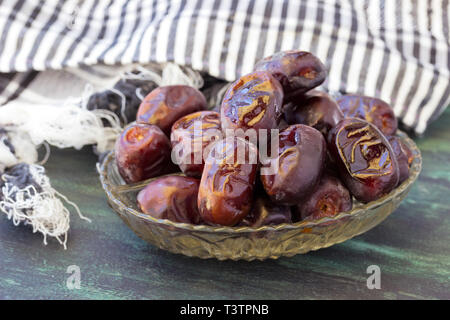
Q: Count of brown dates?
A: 14